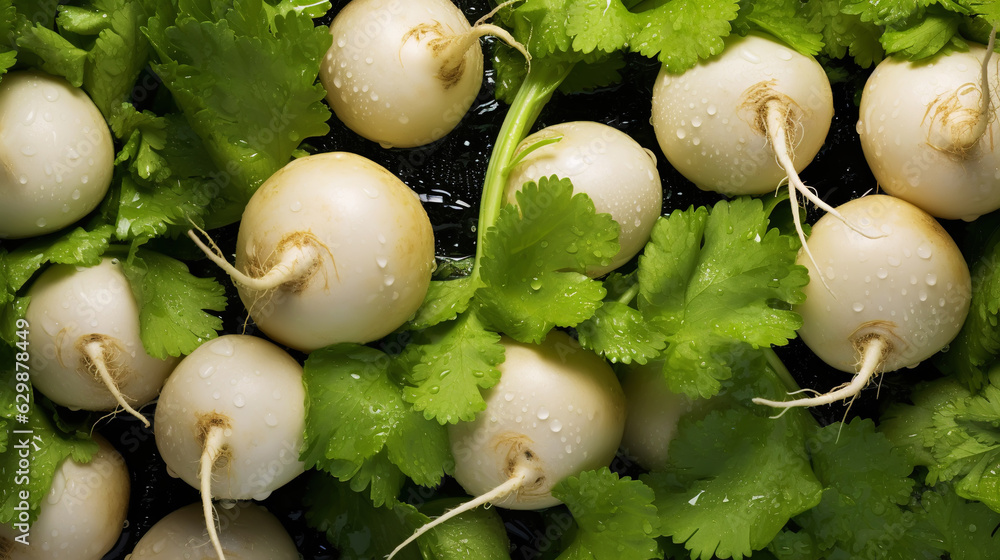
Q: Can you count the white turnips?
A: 13